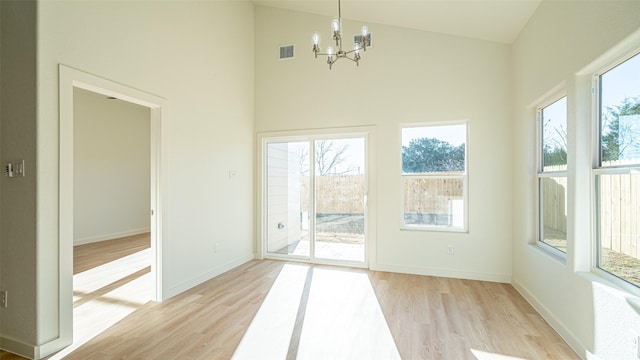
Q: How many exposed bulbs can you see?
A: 5